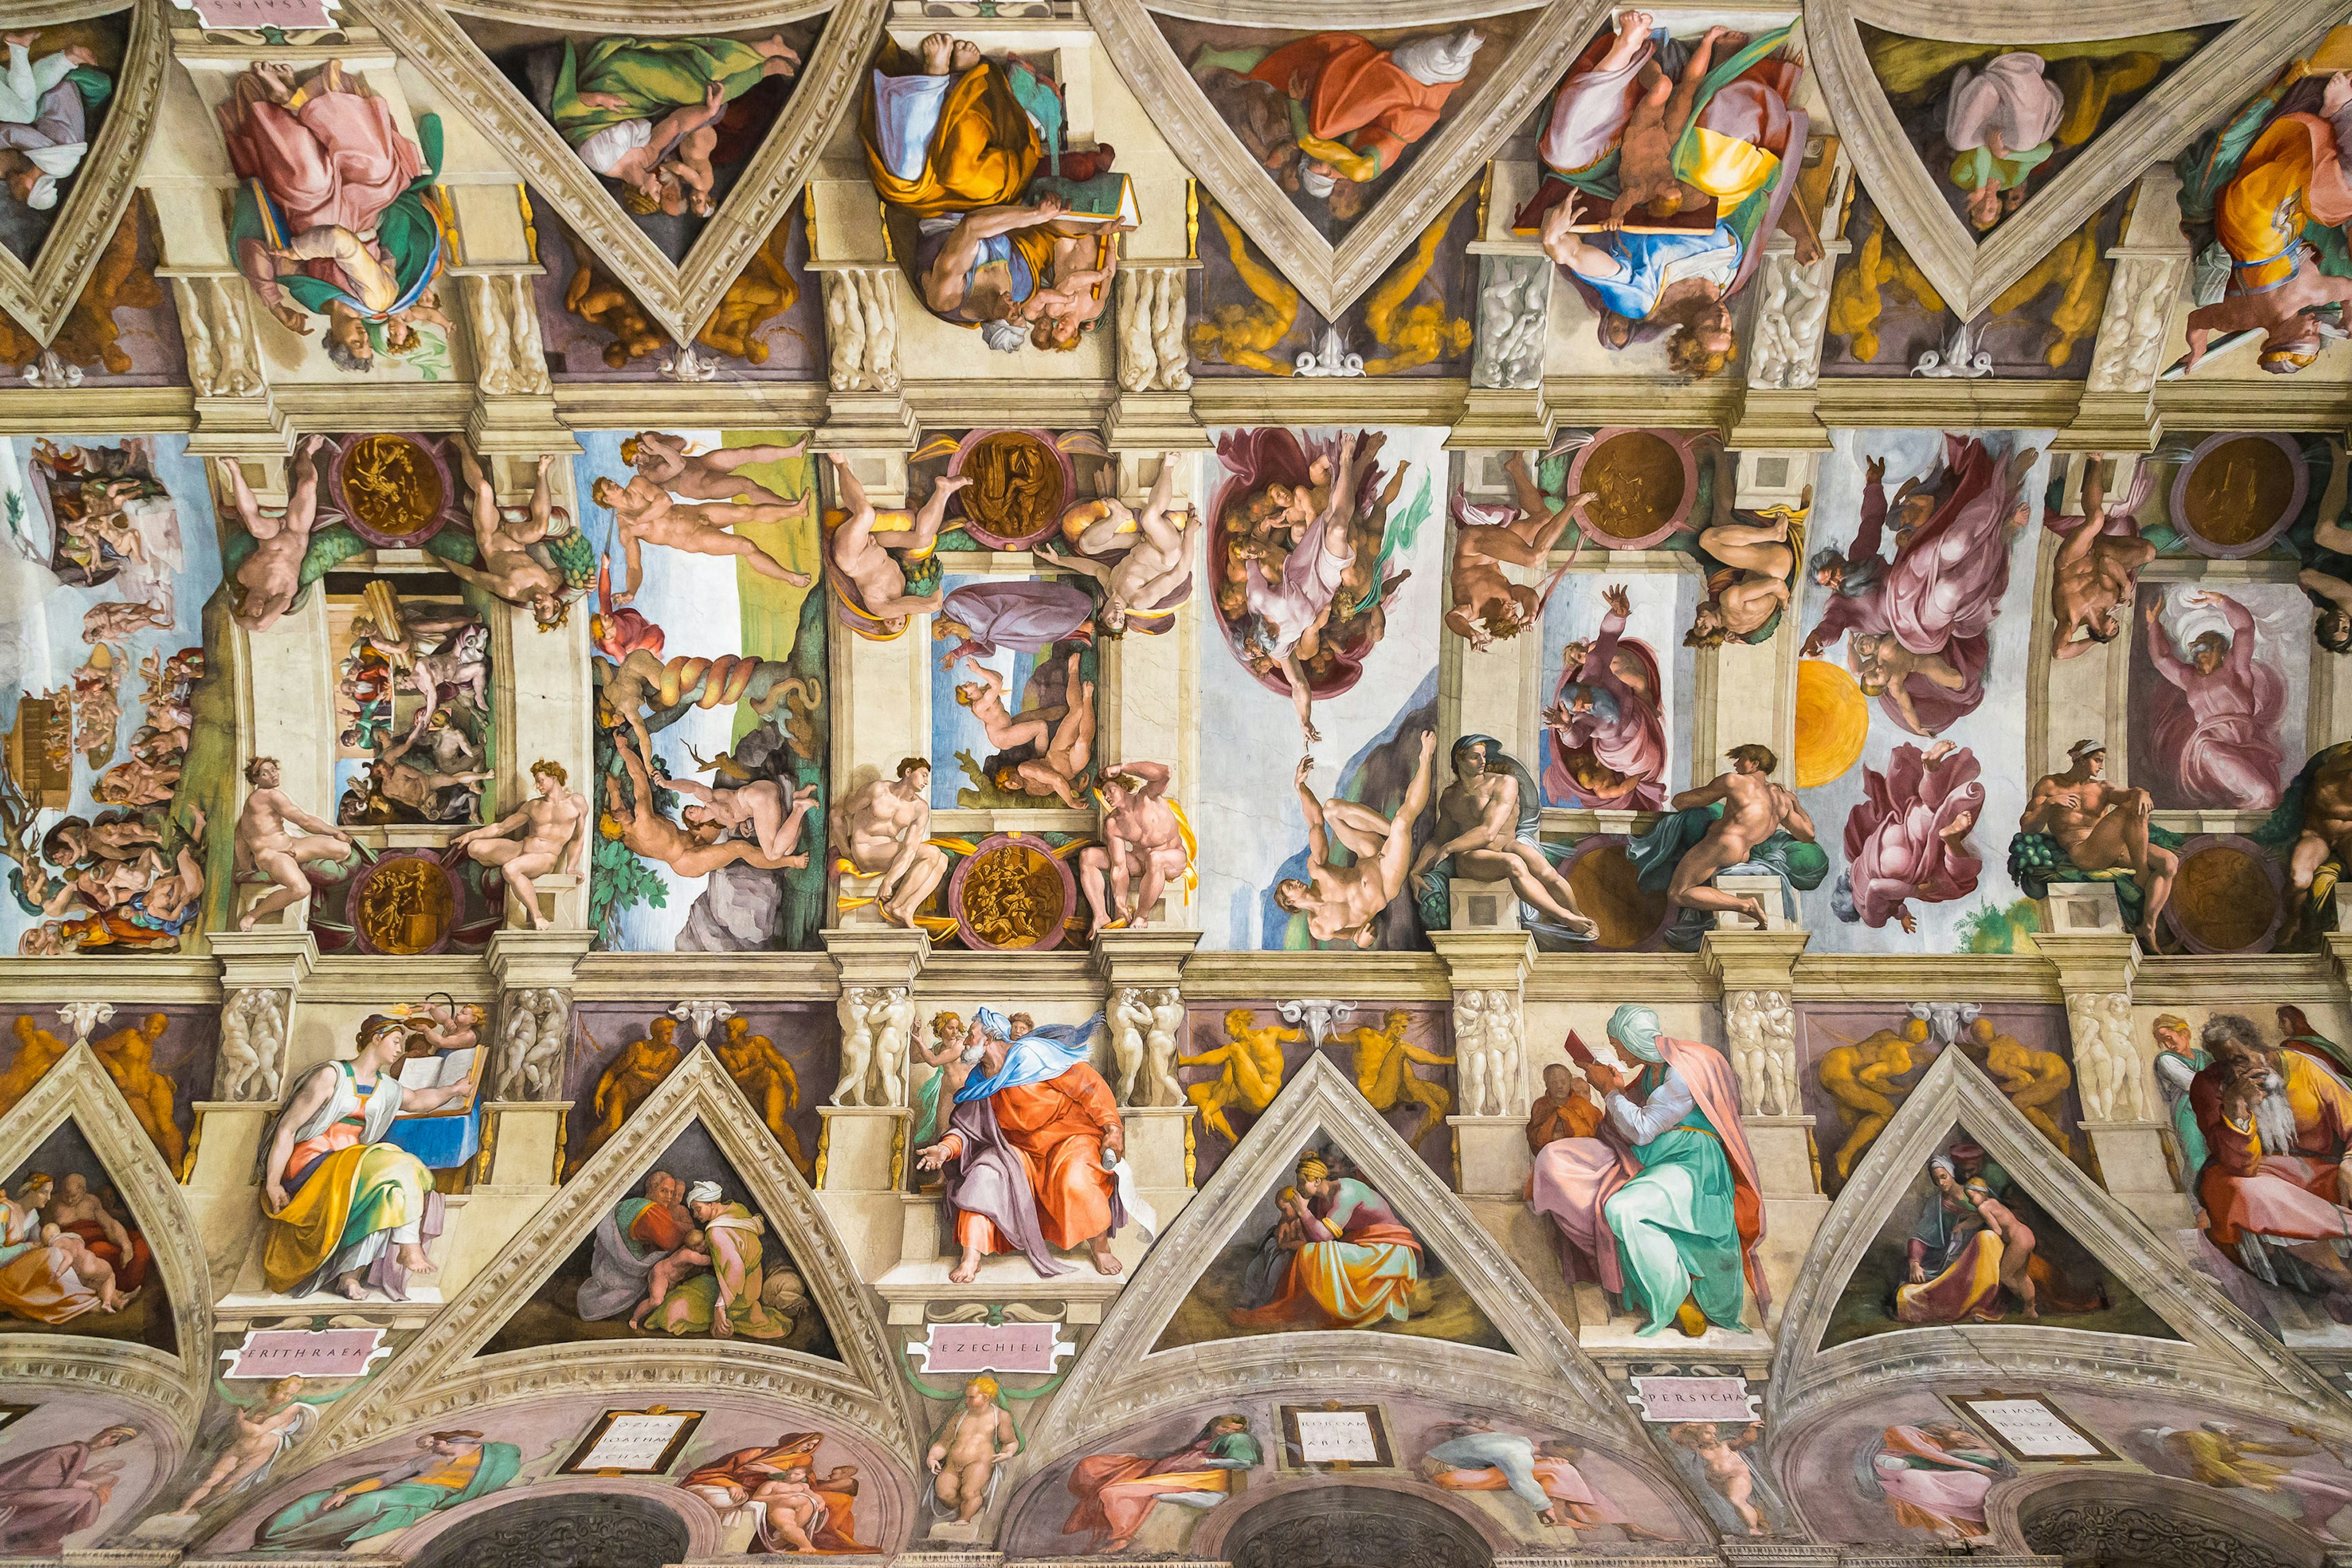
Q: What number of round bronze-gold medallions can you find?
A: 8